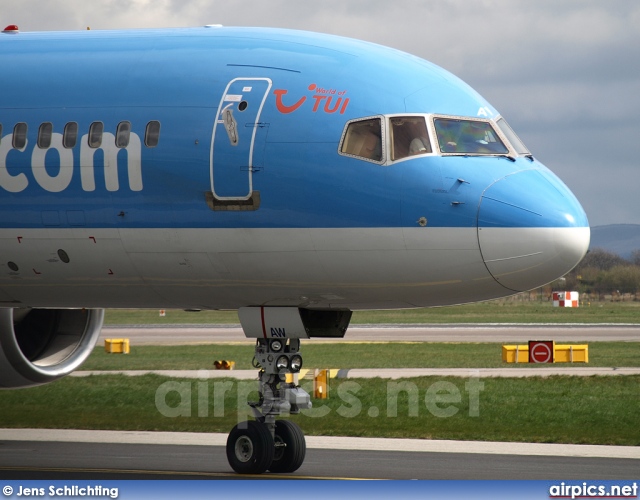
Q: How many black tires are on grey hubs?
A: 2